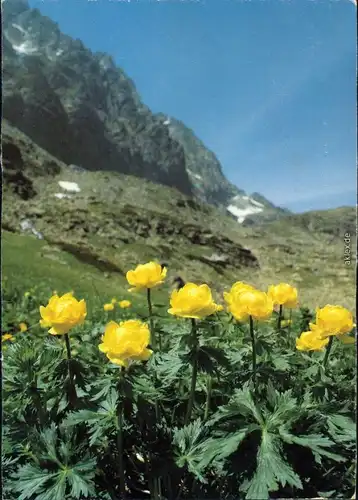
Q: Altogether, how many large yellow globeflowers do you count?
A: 8